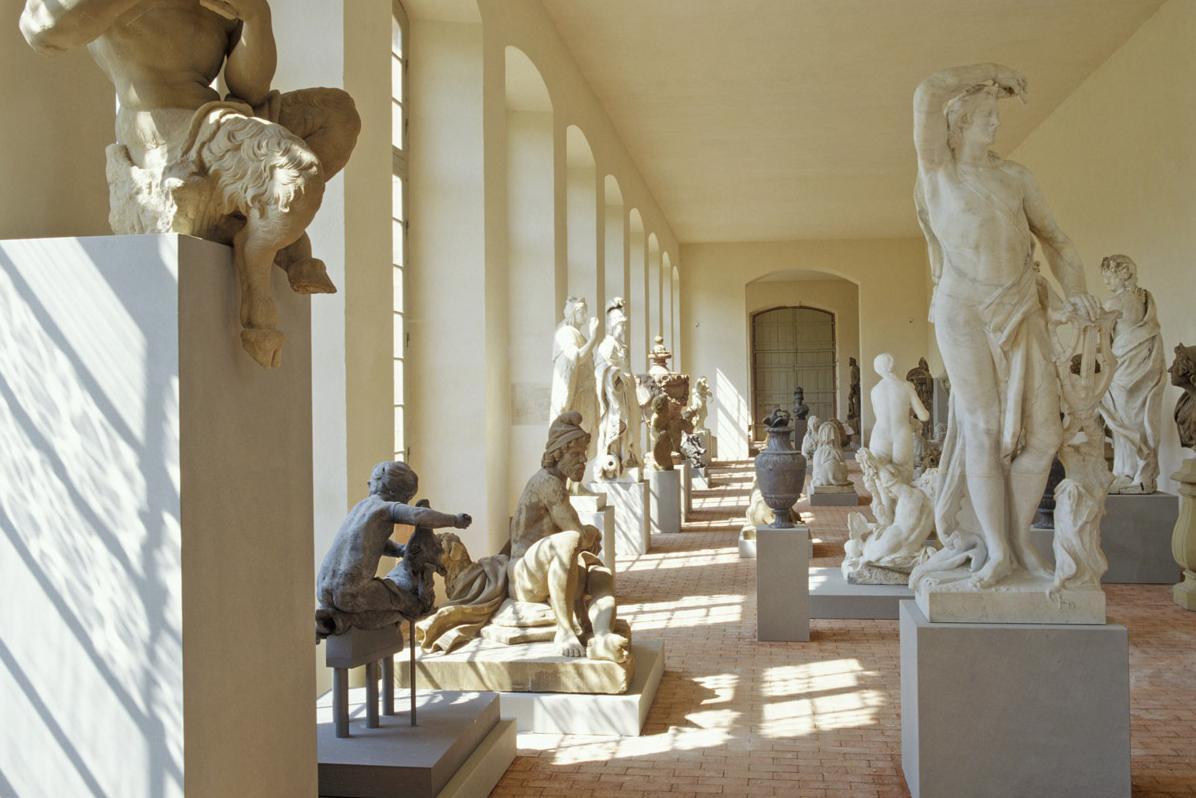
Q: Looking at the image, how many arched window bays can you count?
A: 8